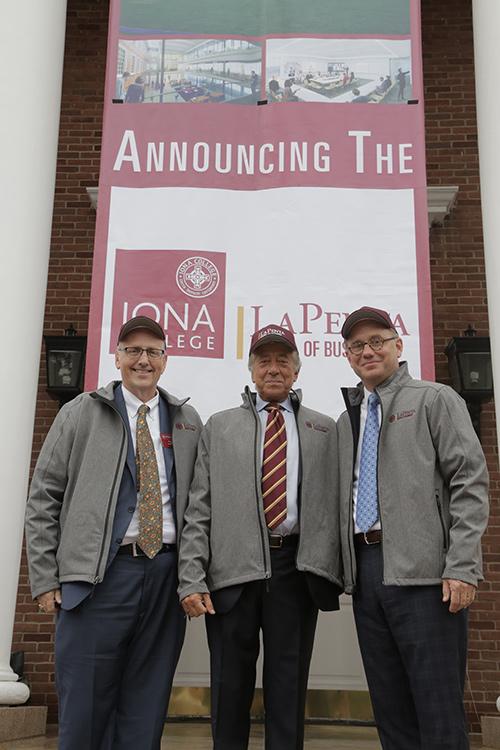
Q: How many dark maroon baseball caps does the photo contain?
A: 3